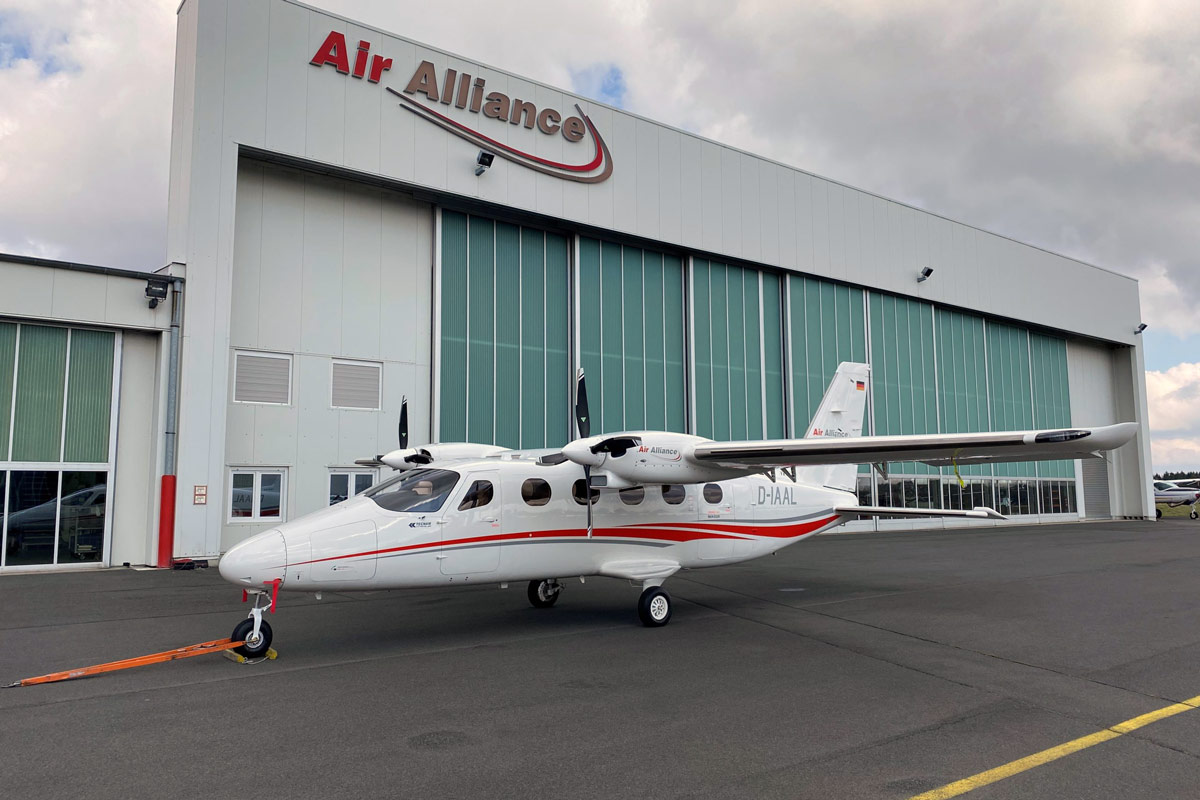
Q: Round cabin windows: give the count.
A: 5